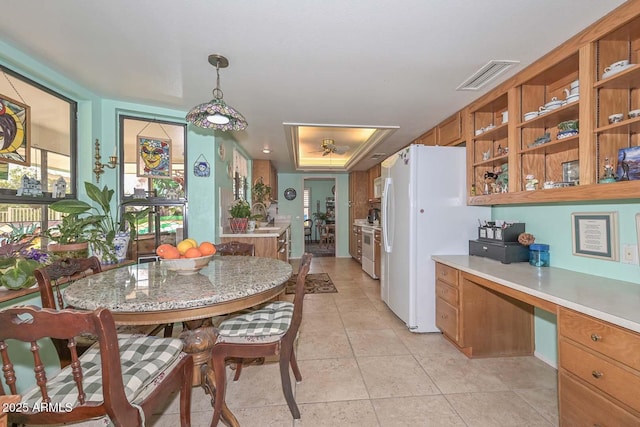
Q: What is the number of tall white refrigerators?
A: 1